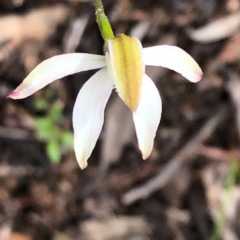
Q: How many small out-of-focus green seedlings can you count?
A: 1